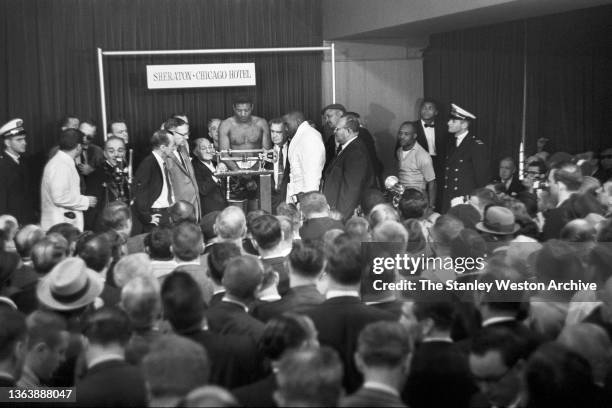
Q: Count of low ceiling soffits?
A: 1